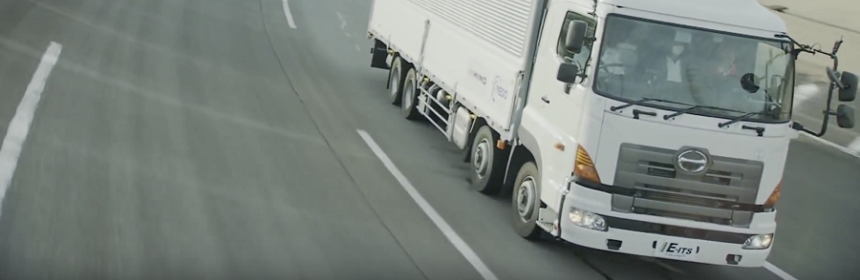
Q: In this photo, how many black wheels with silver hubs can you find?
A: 4